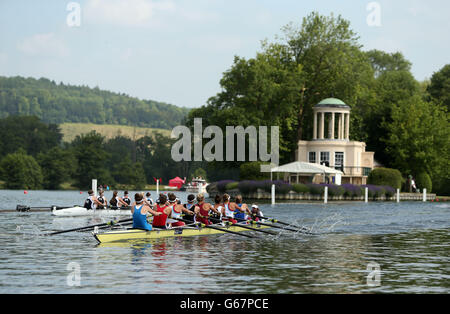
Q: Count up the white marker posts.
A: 7